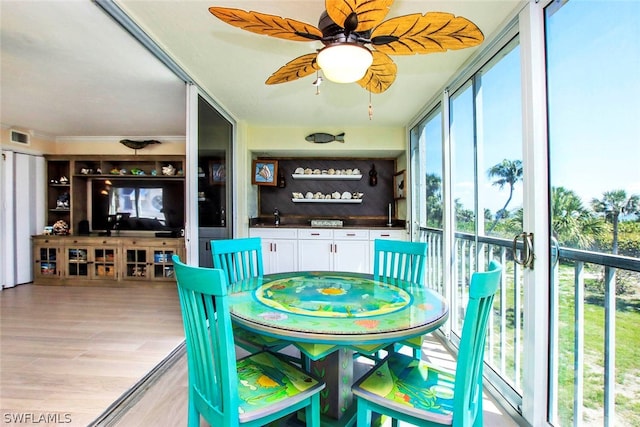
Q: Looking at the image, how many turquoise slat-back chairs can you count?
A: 4